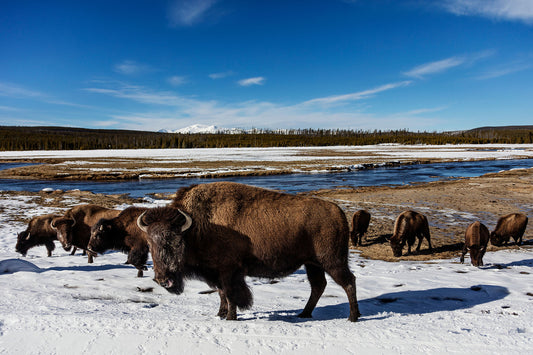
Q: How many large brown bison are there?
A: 8